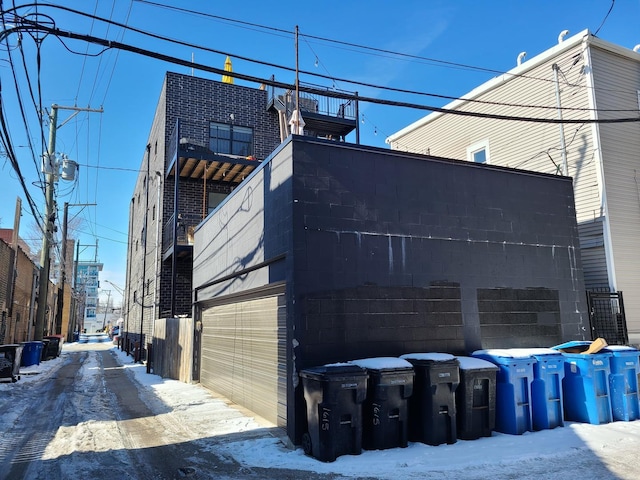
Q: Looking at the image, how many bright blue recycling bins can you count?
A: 4